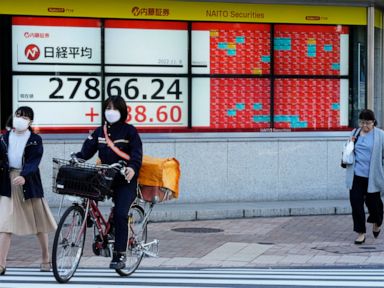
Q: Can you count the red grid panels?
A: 4